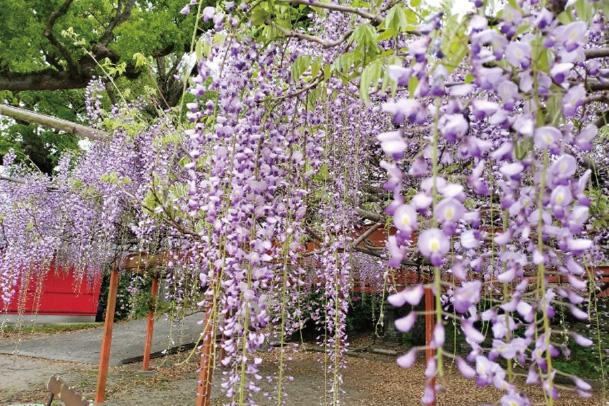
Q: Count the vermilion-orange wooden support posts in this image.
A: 4